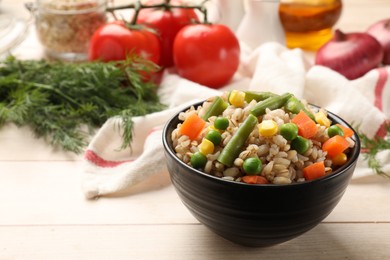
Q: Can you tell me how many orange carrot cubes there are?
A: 6